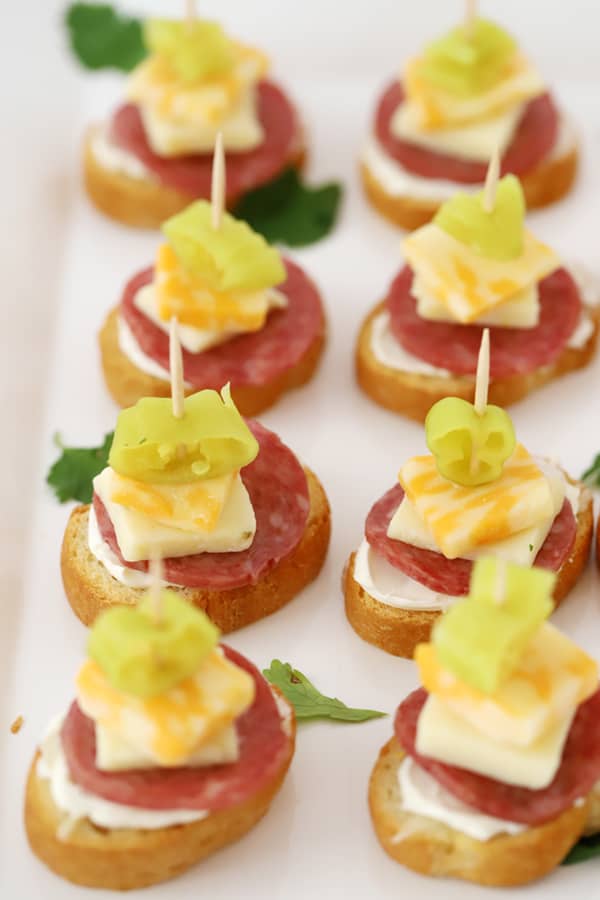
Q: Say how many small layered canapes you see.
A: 8